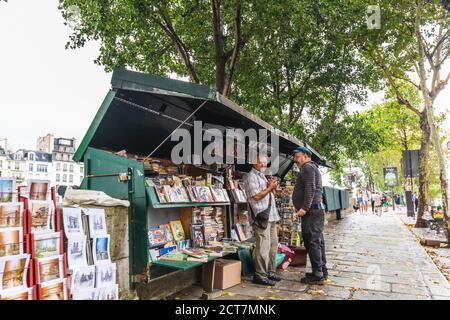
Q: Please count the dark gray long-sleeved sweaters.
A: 1